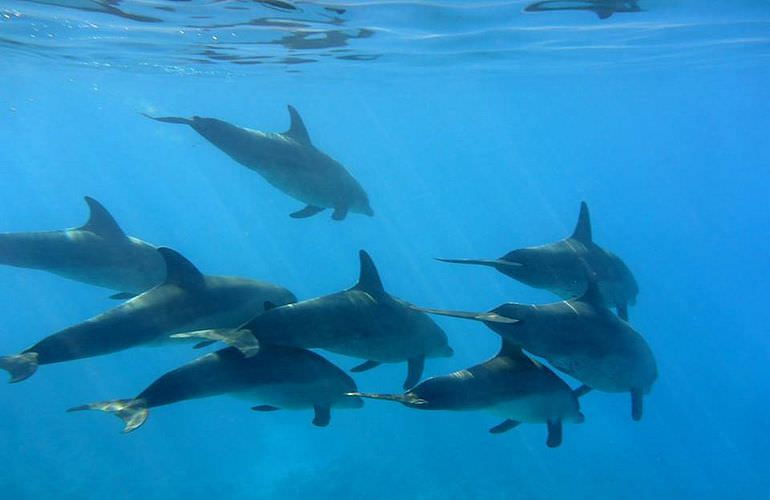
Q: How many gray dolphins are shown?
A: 8